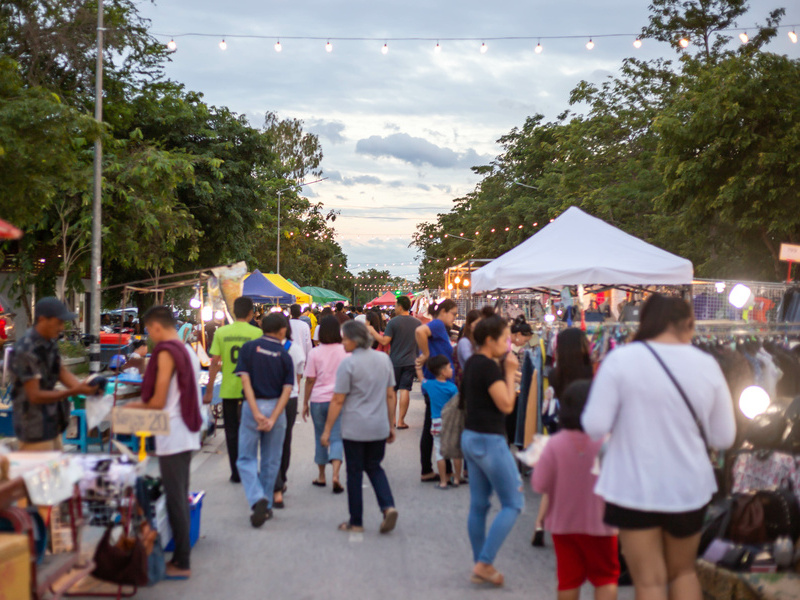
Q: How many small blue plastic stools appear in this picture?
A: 2